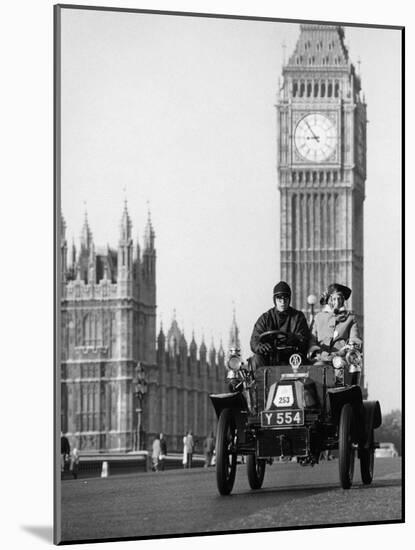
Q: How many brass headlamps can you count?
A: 2